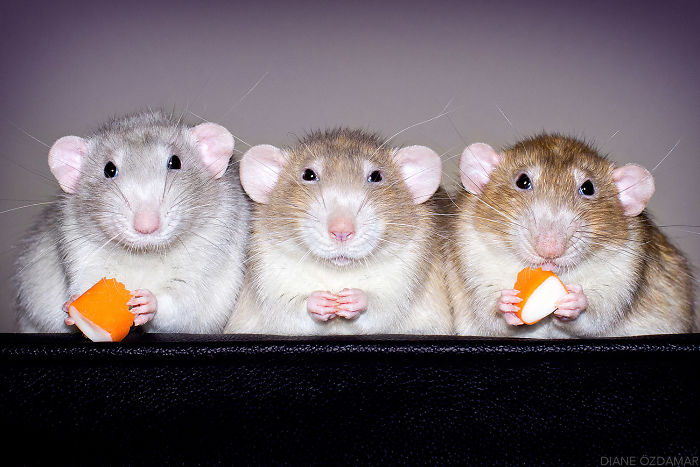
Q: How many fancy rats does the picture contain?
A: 3